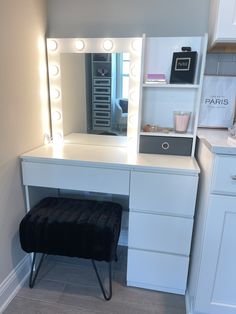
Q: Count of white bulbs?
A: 12